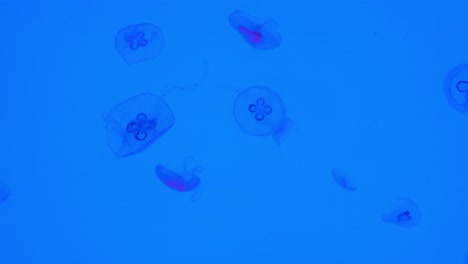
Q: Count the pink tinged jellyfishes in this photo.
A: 2